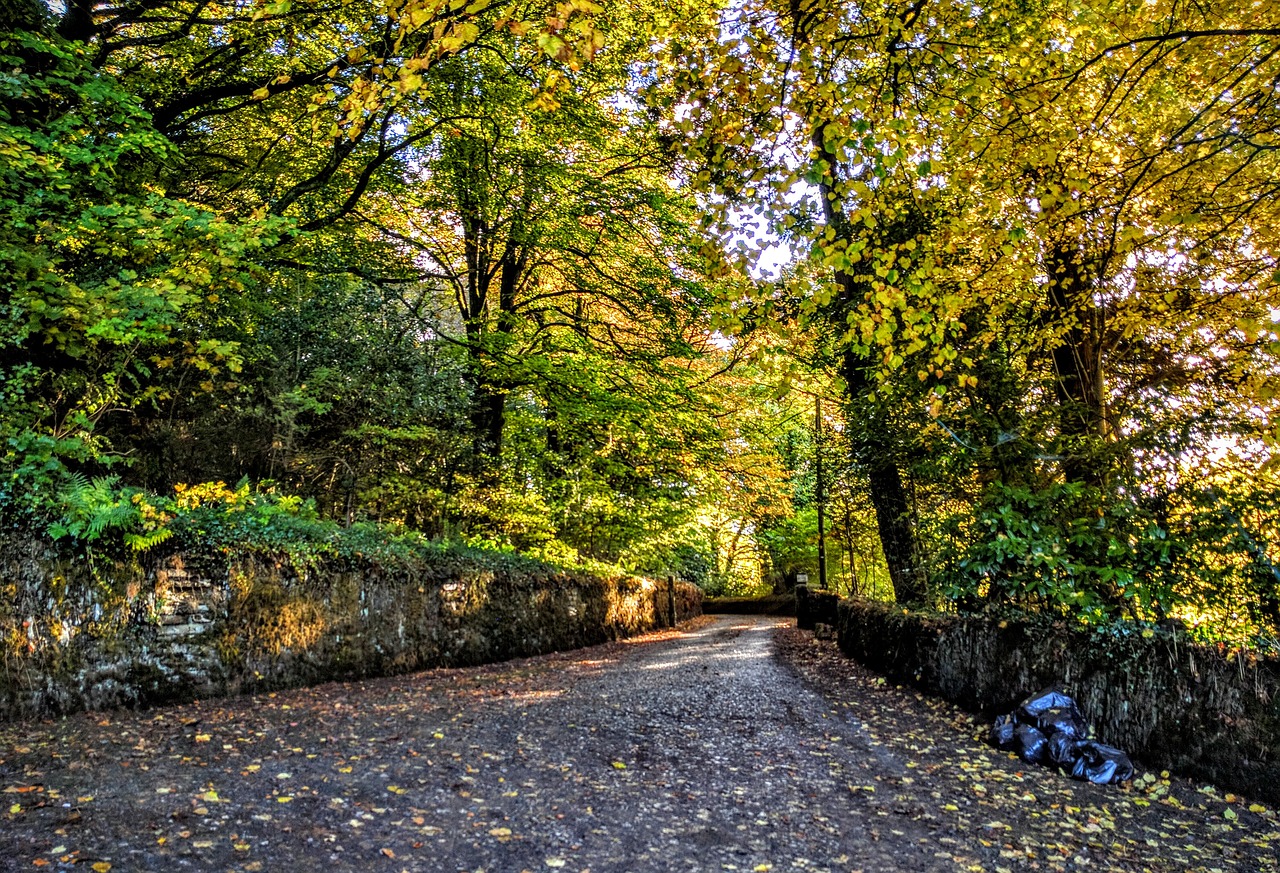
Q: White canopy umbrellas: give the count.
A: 0